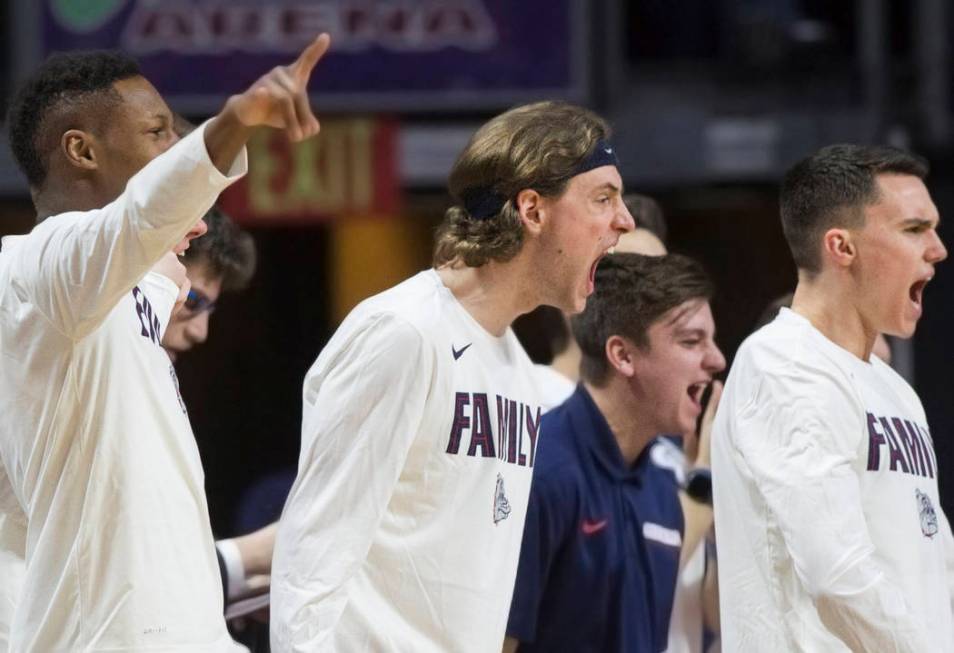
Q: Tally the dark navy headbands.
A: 1